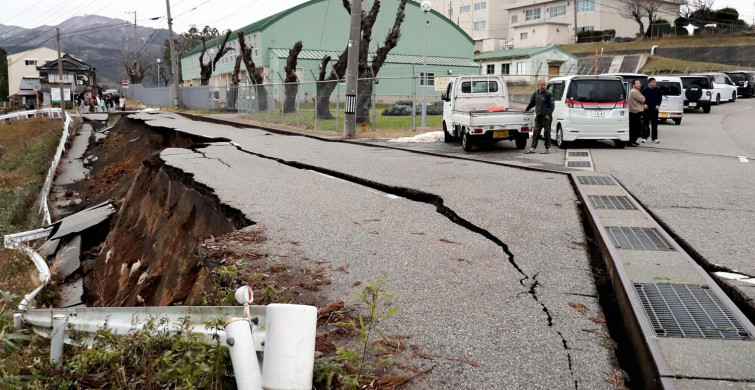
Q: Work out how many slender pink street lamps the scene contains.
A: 0